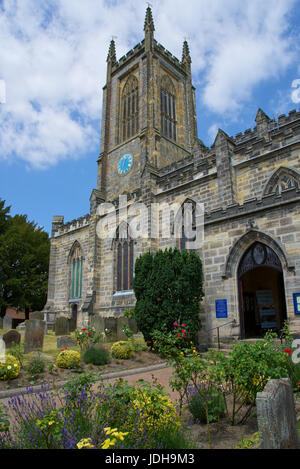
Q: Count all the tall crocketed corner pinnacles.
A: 3